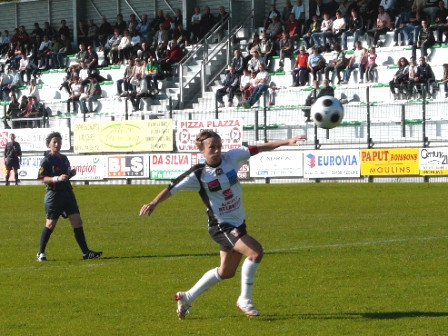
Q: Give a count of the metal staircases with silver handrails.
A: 1